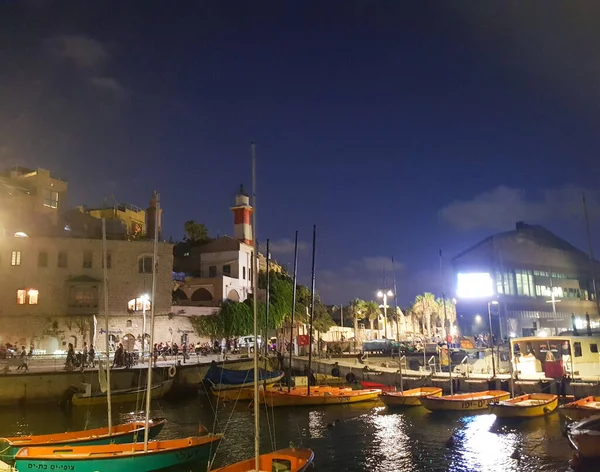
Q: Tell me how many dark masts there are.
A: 3